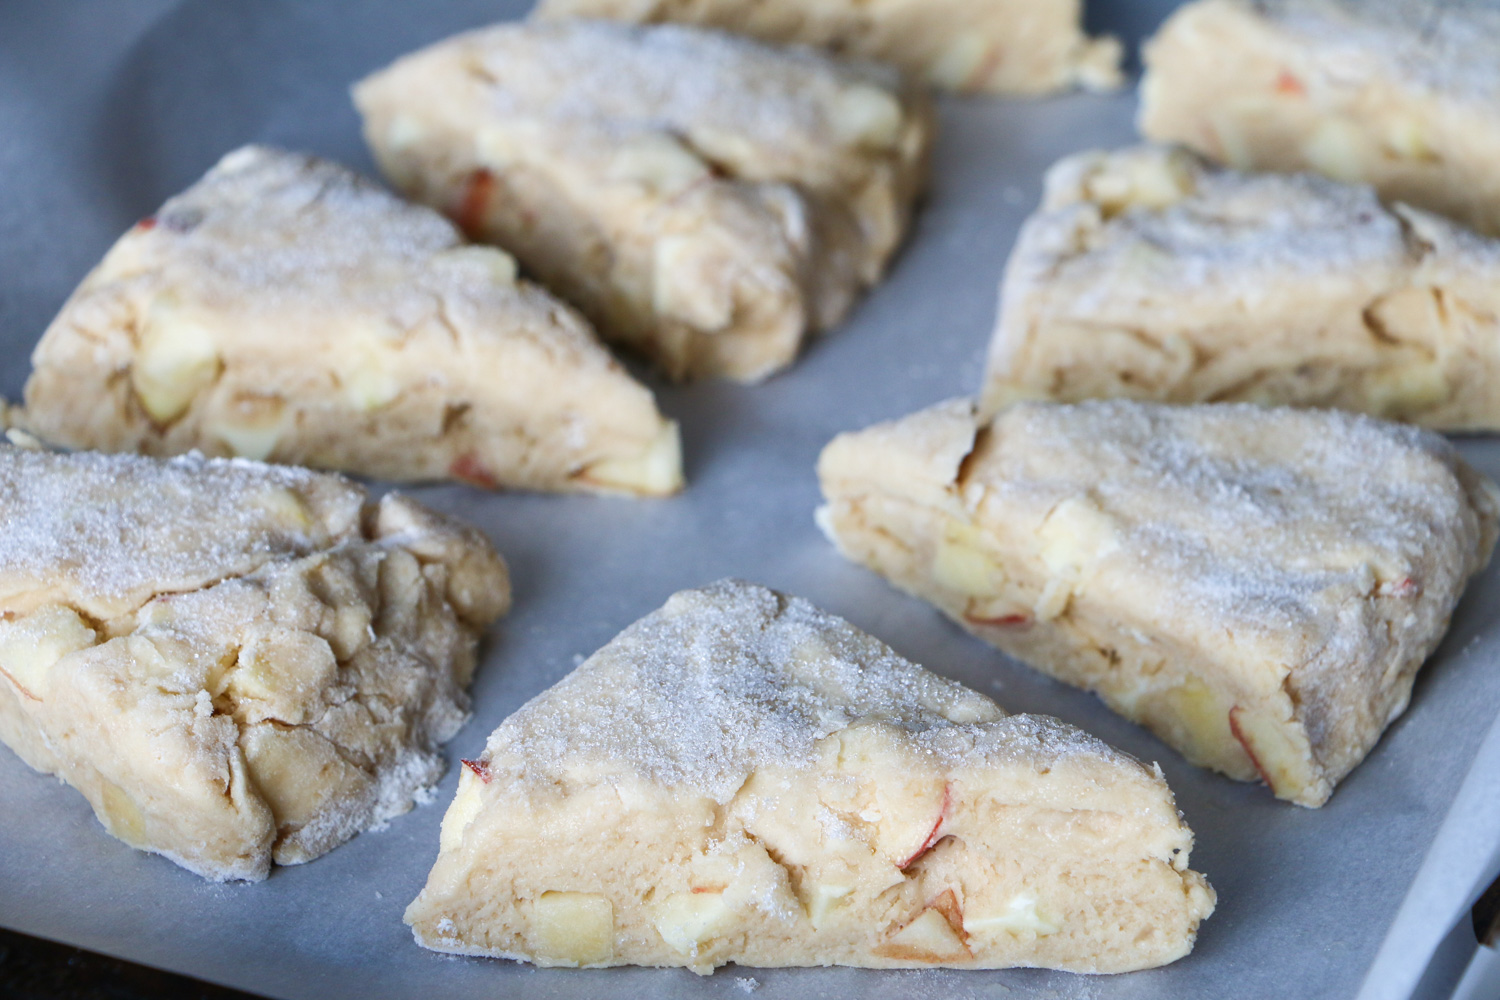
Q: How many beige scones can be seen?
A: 8